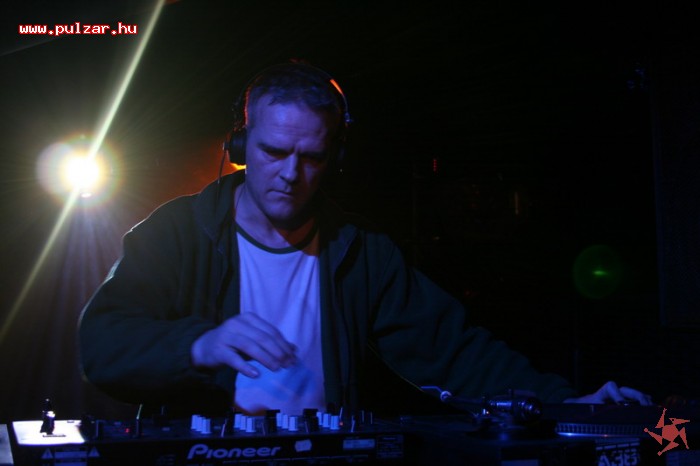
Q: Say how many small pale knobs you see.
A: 12